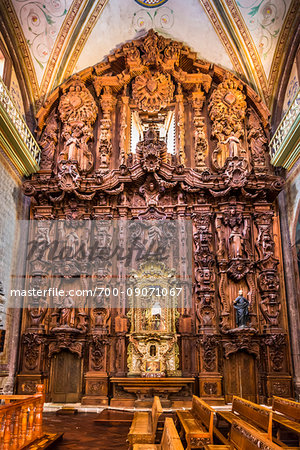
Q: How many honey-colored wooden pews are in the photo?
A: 6